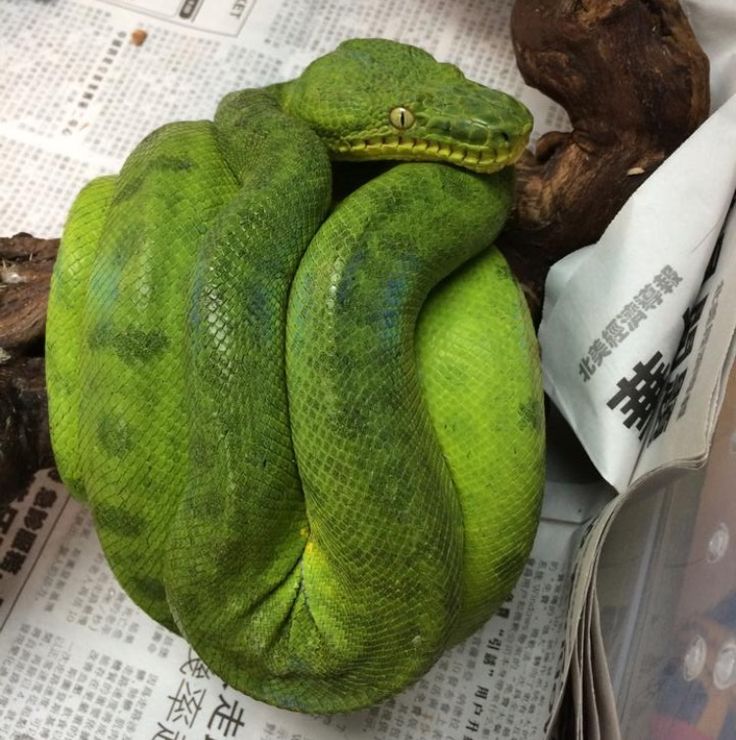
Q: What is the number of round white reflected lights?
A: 3